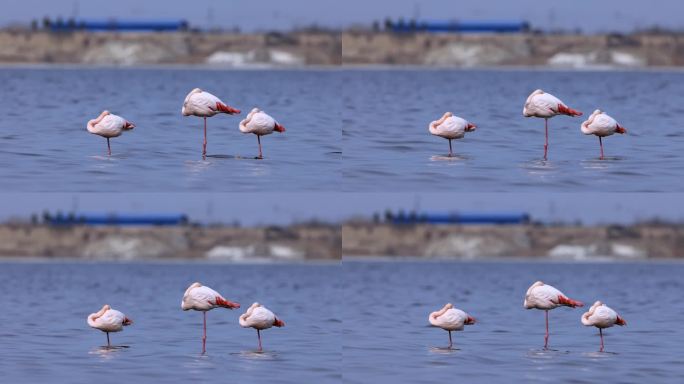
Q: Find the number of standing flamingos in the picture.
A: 12